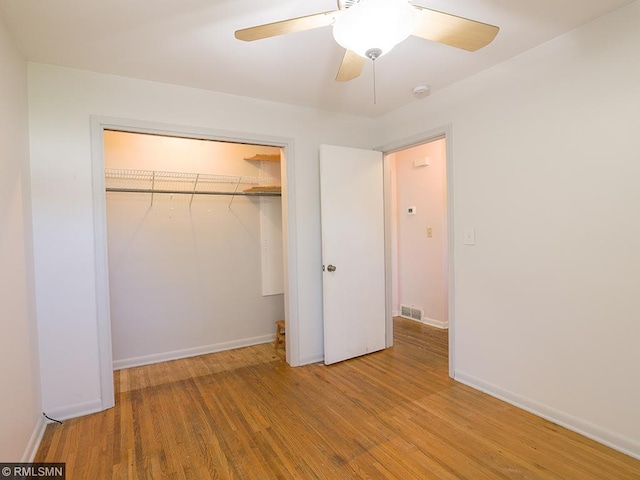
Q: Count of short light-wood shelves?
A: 2